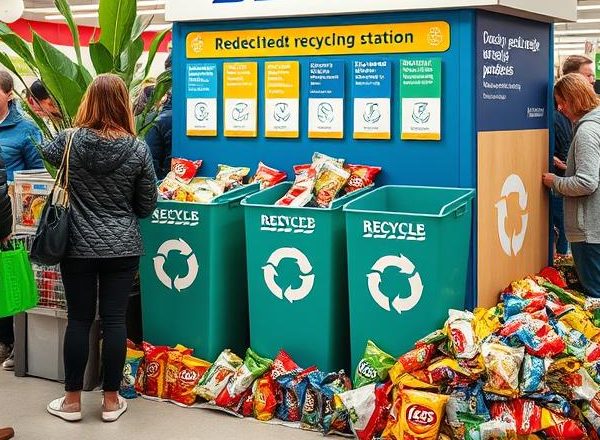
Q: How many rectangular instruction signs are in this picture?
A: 6